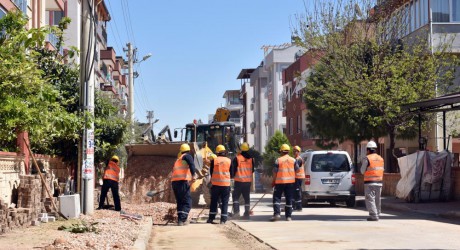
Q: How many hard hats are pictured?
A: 7